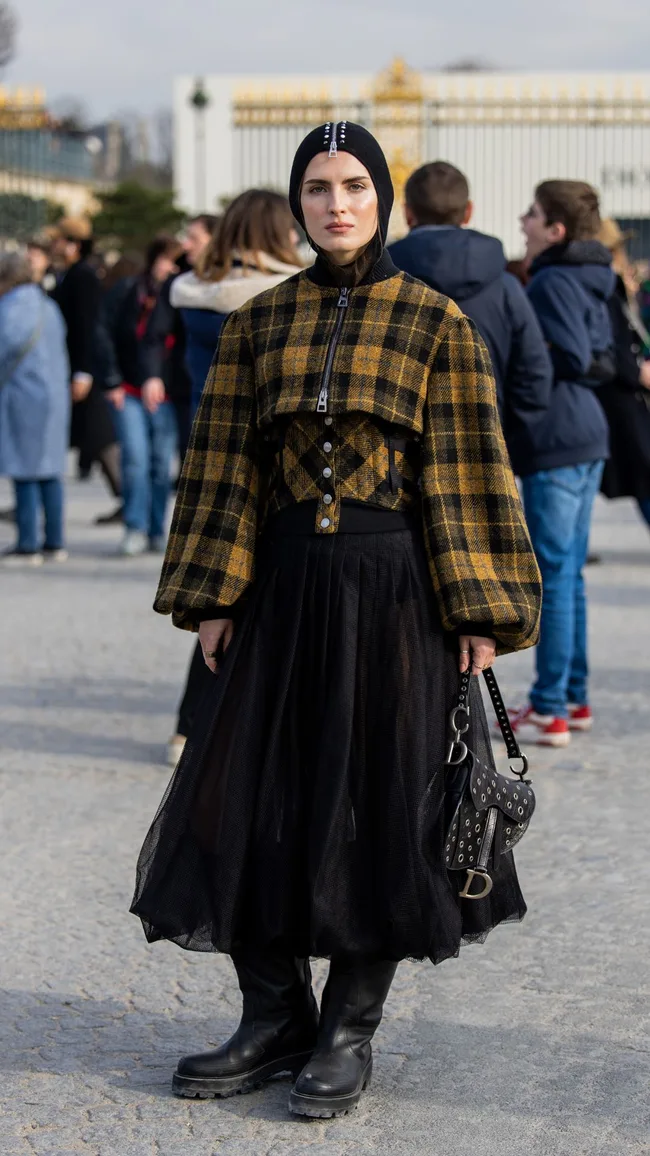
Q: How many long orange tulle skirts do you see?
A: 0